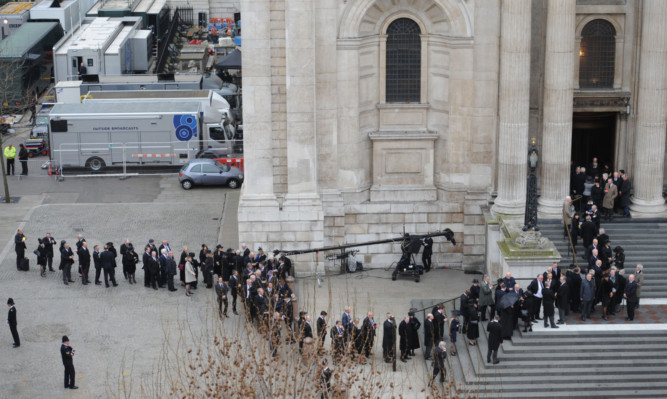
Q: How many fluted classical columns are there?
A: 3